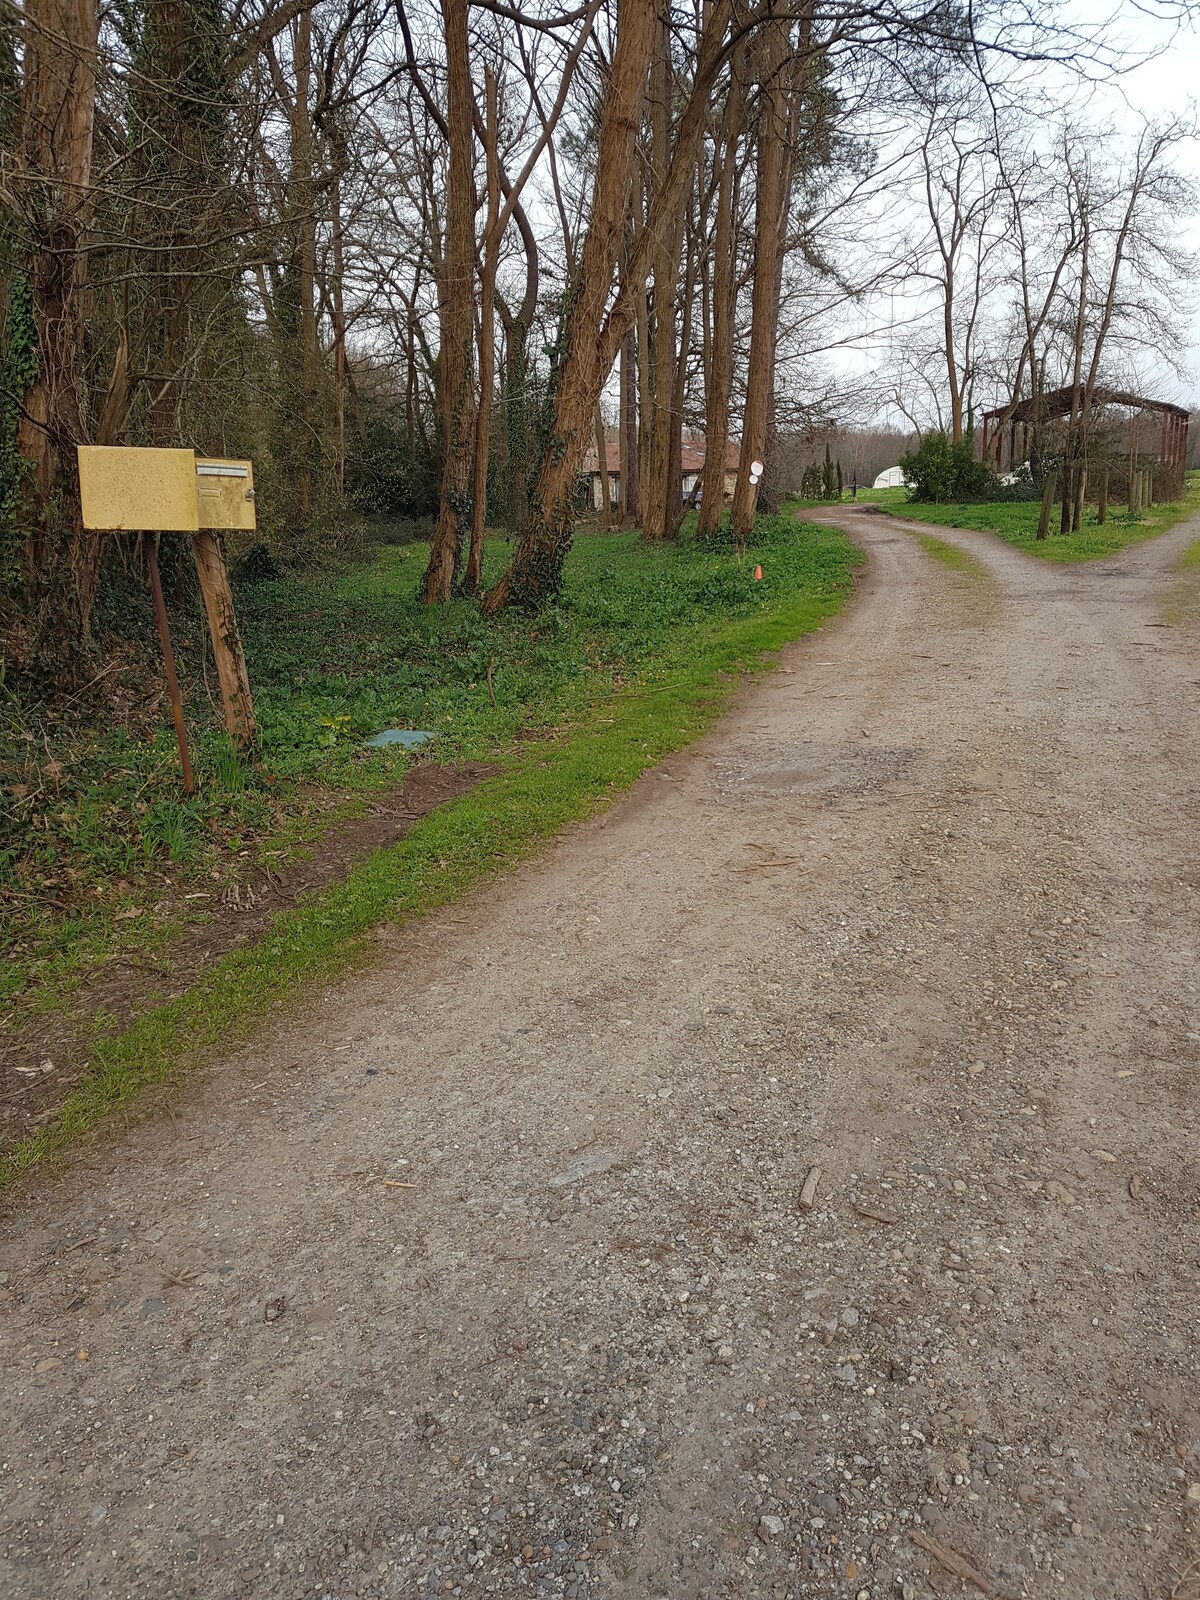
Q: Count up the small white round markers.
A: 2